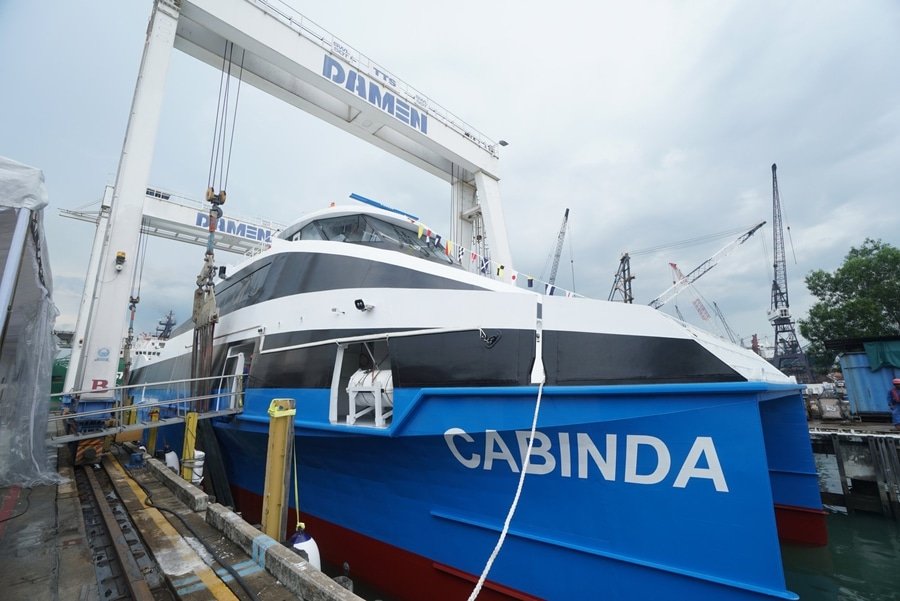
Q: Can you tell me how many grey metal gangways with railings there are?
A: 1